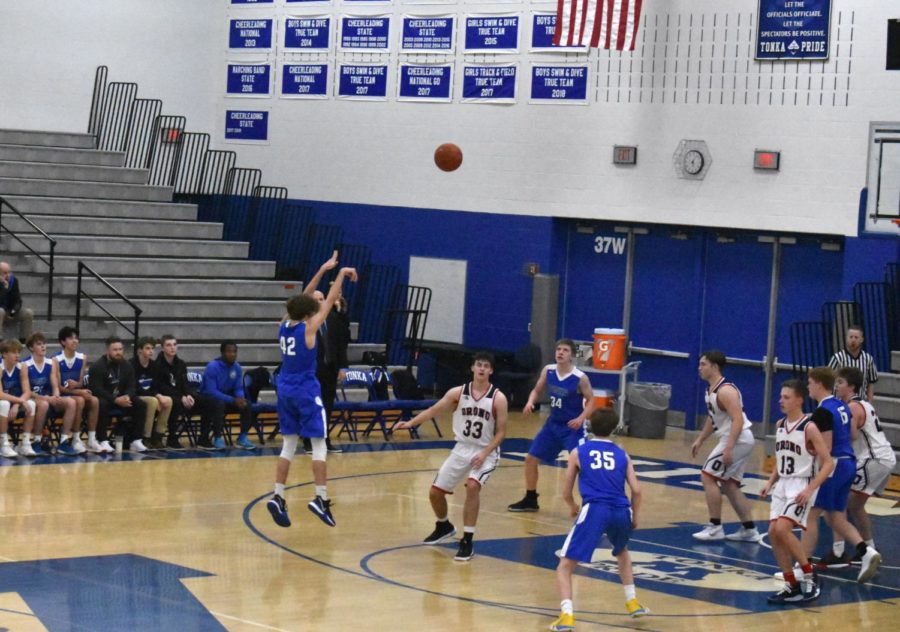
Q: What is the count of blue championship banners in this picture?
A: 13